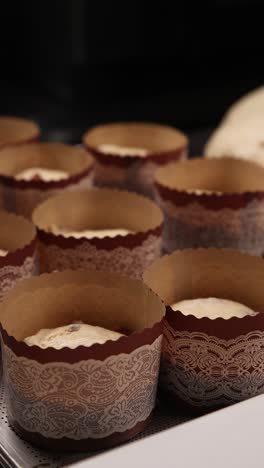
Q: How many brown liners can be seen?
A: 8